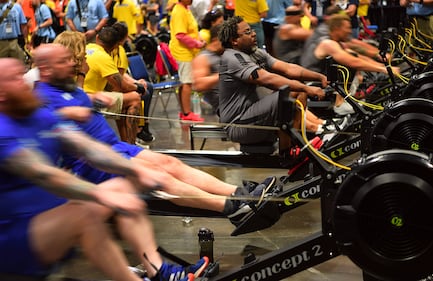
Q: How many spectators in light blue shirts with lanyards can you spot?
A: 3